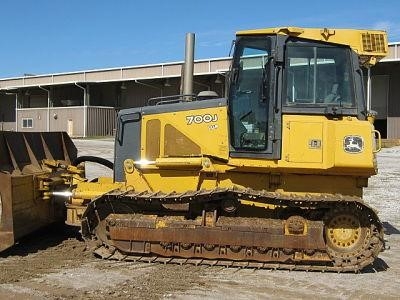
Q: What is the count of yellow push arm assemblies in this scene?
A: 1